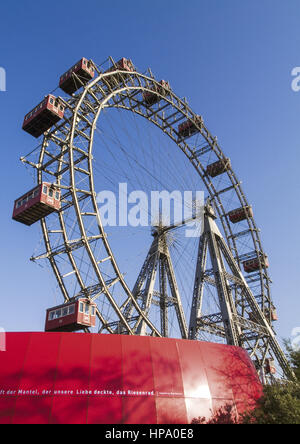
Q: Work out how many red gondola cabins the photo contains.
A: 12